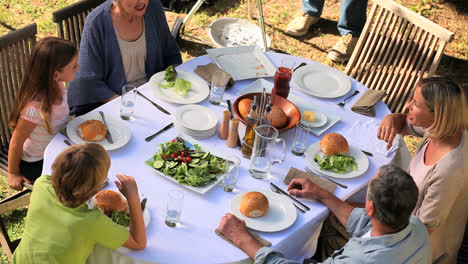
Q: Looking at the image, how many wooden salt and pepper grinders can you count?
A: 2